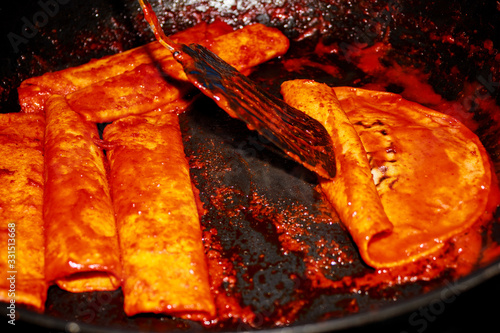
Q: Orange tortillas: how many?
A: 6